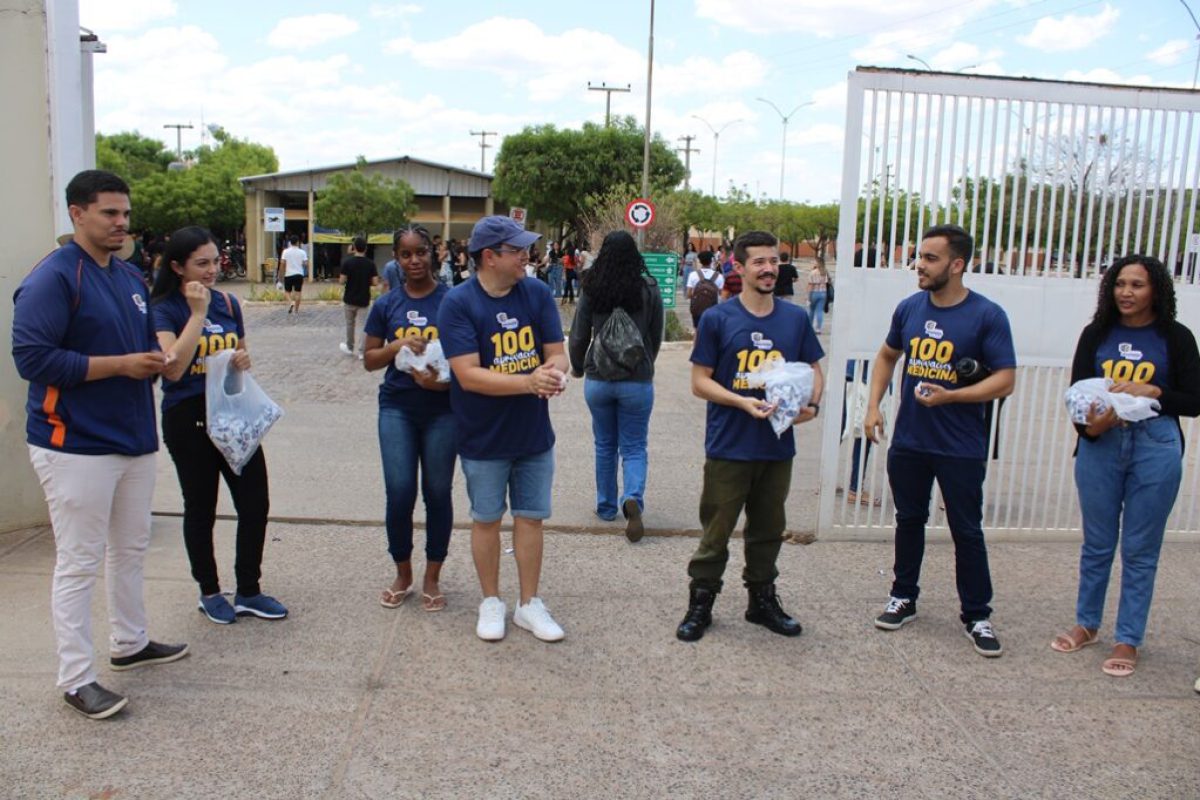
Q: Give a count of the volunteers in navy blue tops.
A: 7